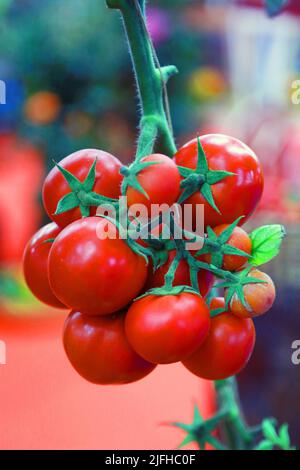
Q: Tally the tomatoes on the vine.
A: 11